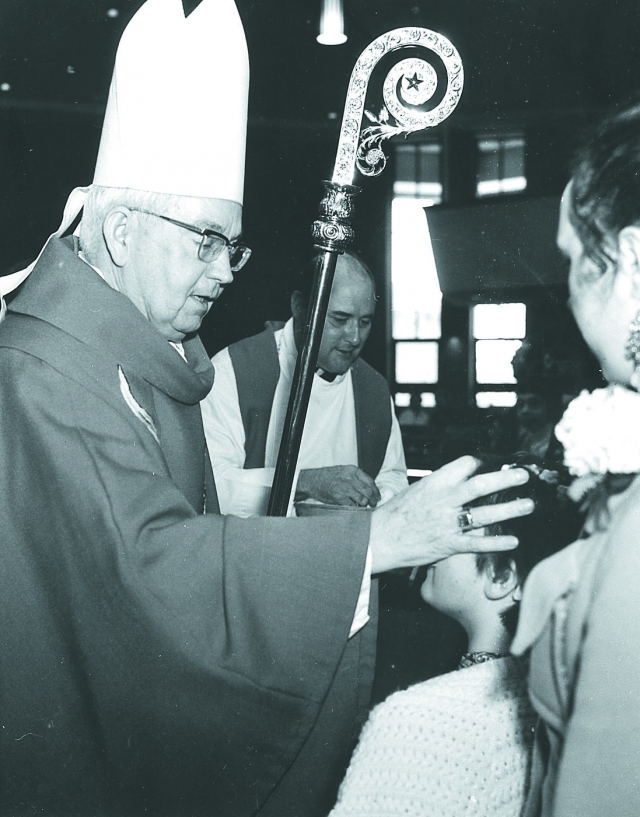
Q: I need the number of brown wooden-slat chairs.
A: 0